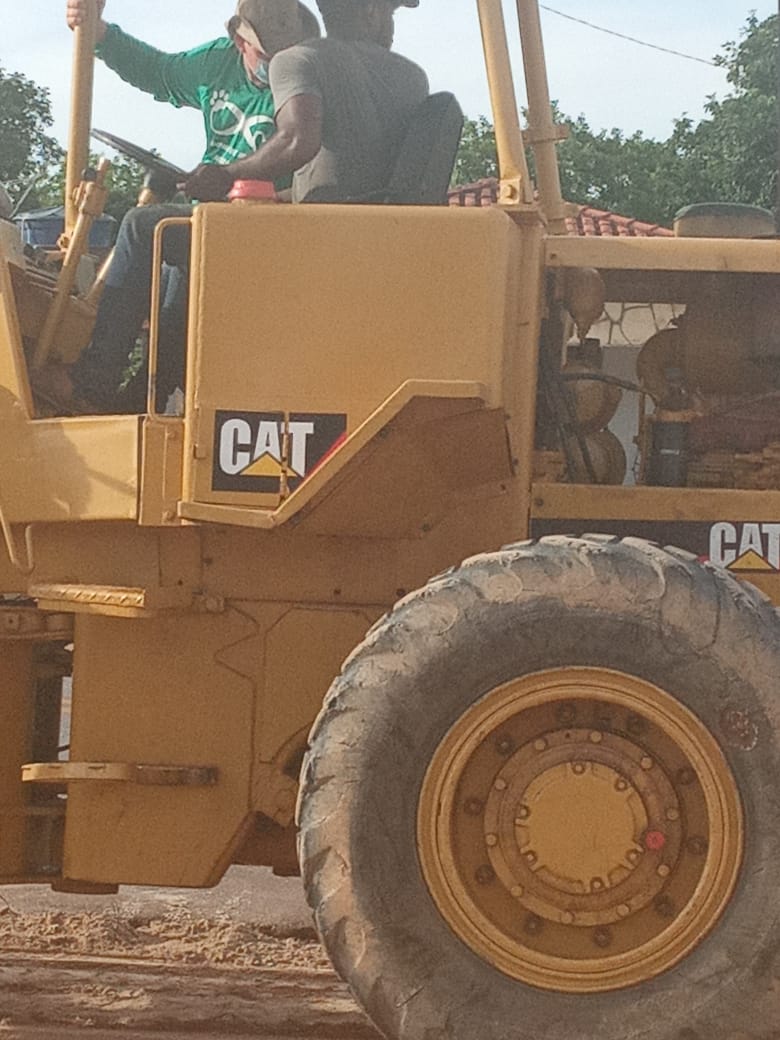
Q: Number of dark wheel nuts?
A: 10